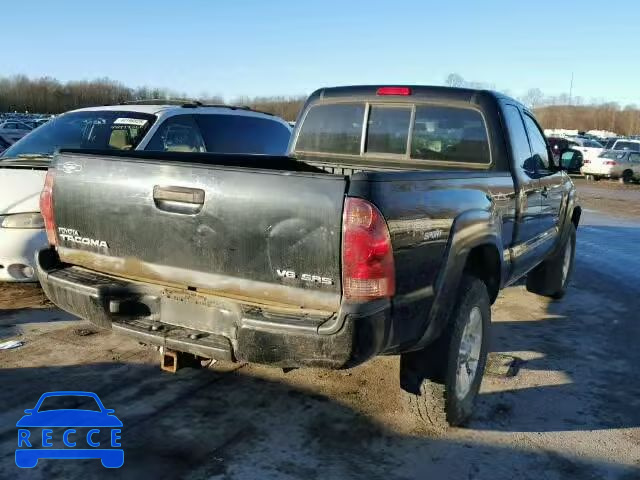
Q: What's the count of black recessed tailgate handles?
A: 1